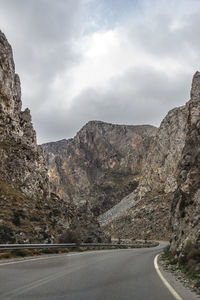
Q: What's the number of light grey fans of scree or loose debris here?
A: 1